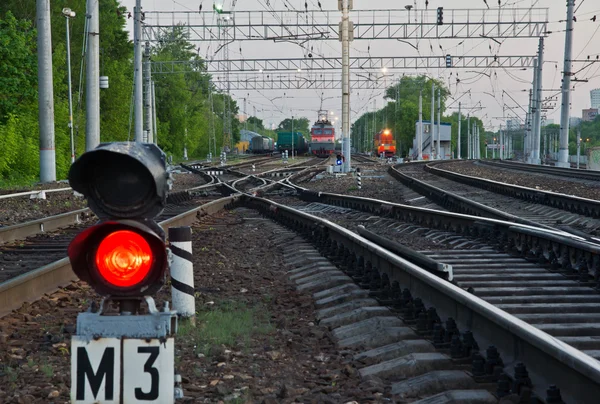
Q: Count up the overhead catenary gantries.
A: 3